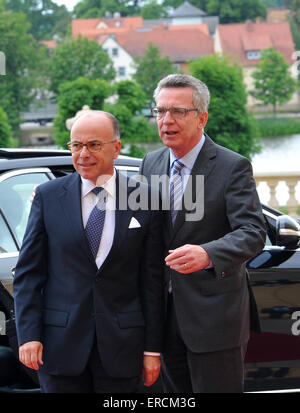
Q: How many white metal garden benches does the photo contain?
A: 0